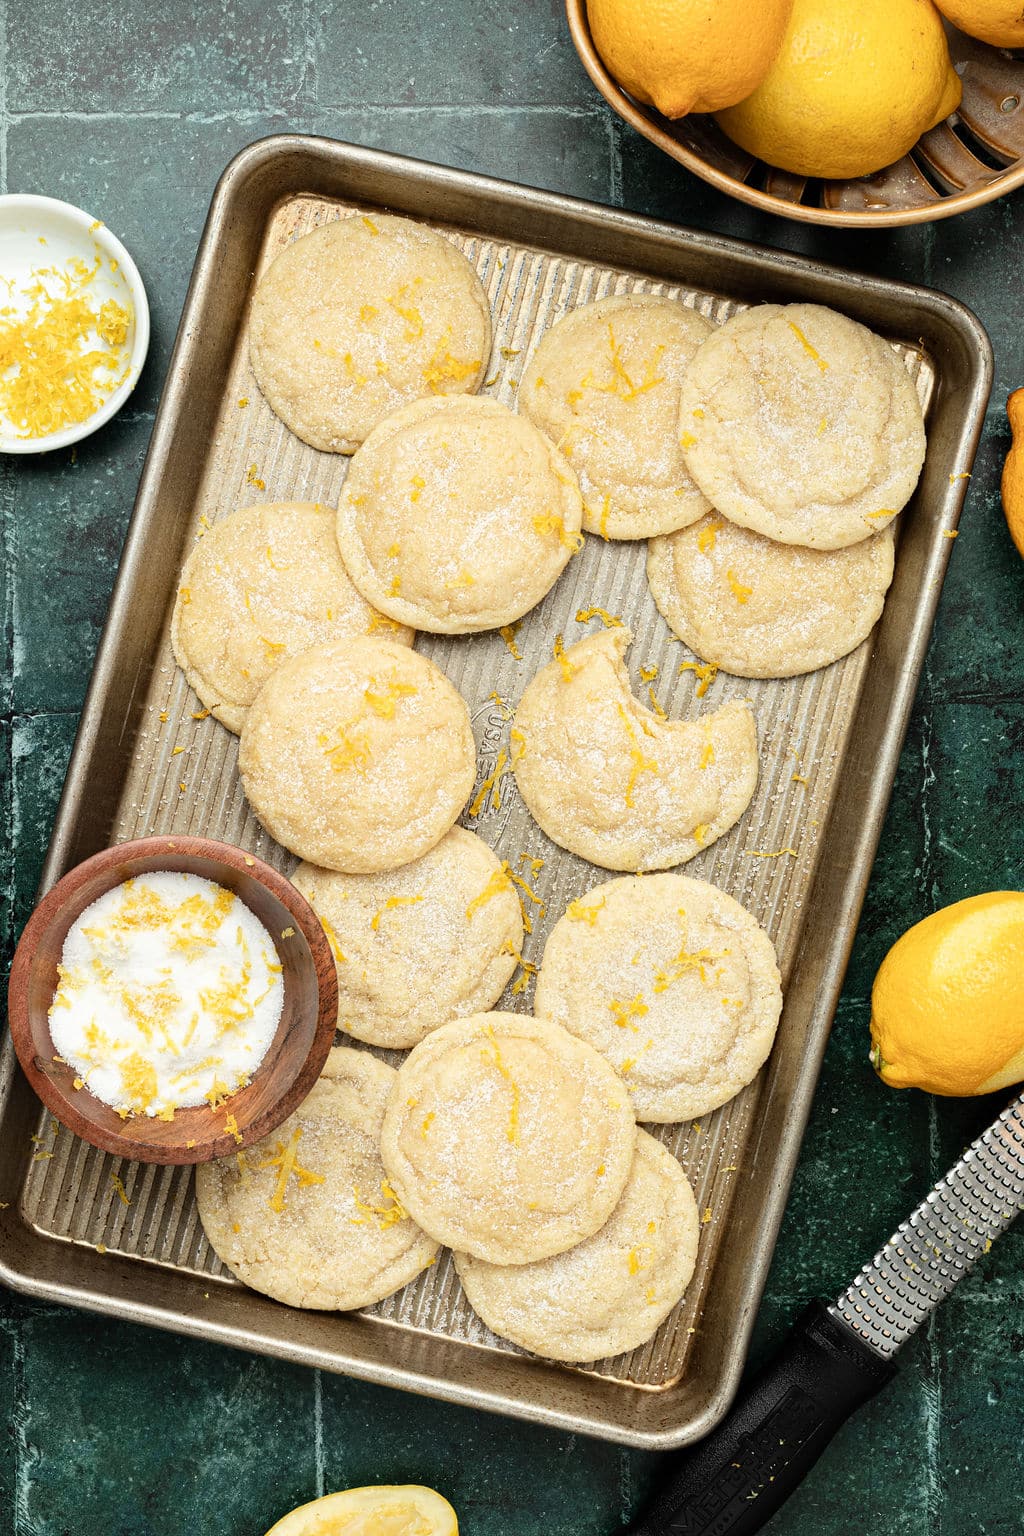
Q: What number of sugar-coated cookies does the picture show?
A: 13